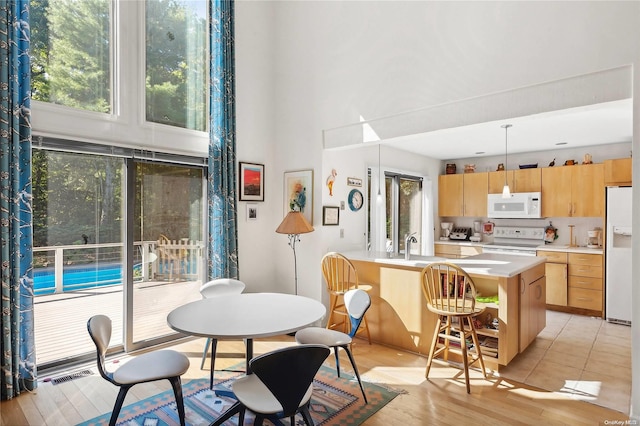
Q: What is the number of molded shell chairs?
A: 4